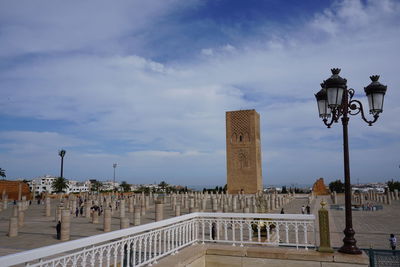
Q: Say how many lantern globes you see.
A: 3